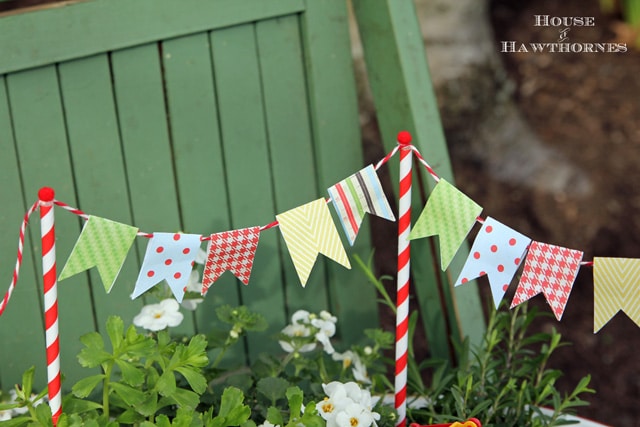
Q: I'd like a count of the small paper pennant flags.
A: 9